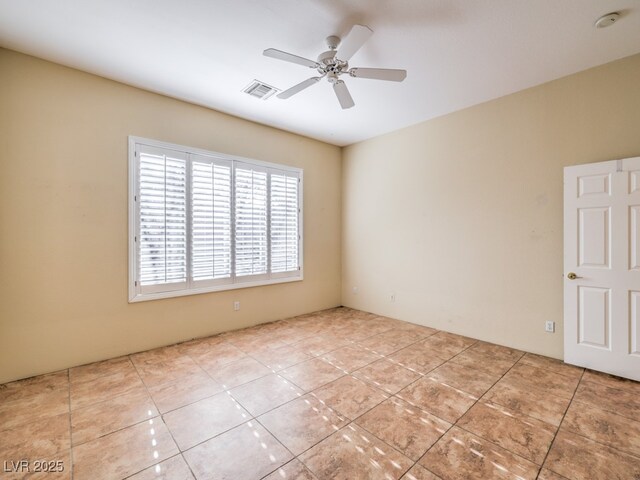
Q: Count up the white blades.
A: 5